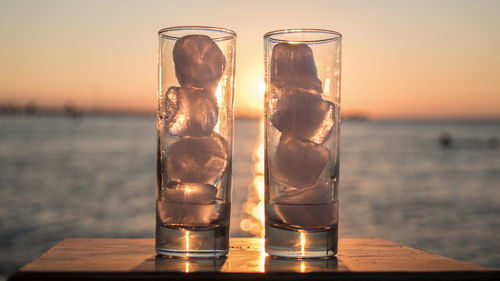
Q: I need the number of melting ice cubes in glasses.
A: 8